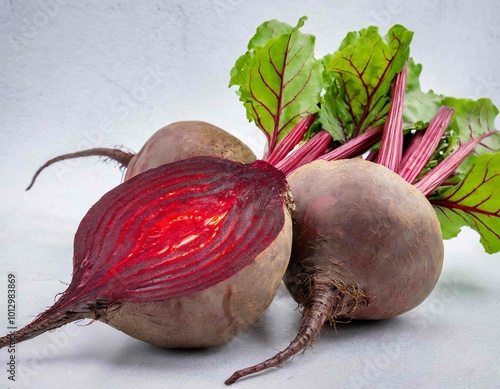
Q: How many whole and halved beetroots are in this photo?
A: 3